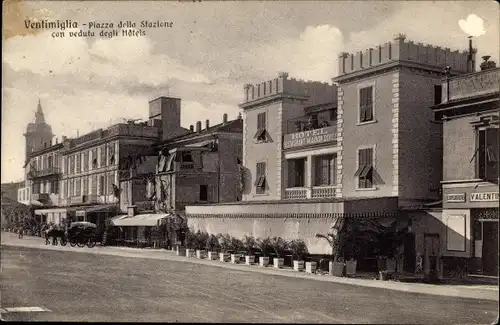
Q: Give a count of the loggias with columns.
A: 1